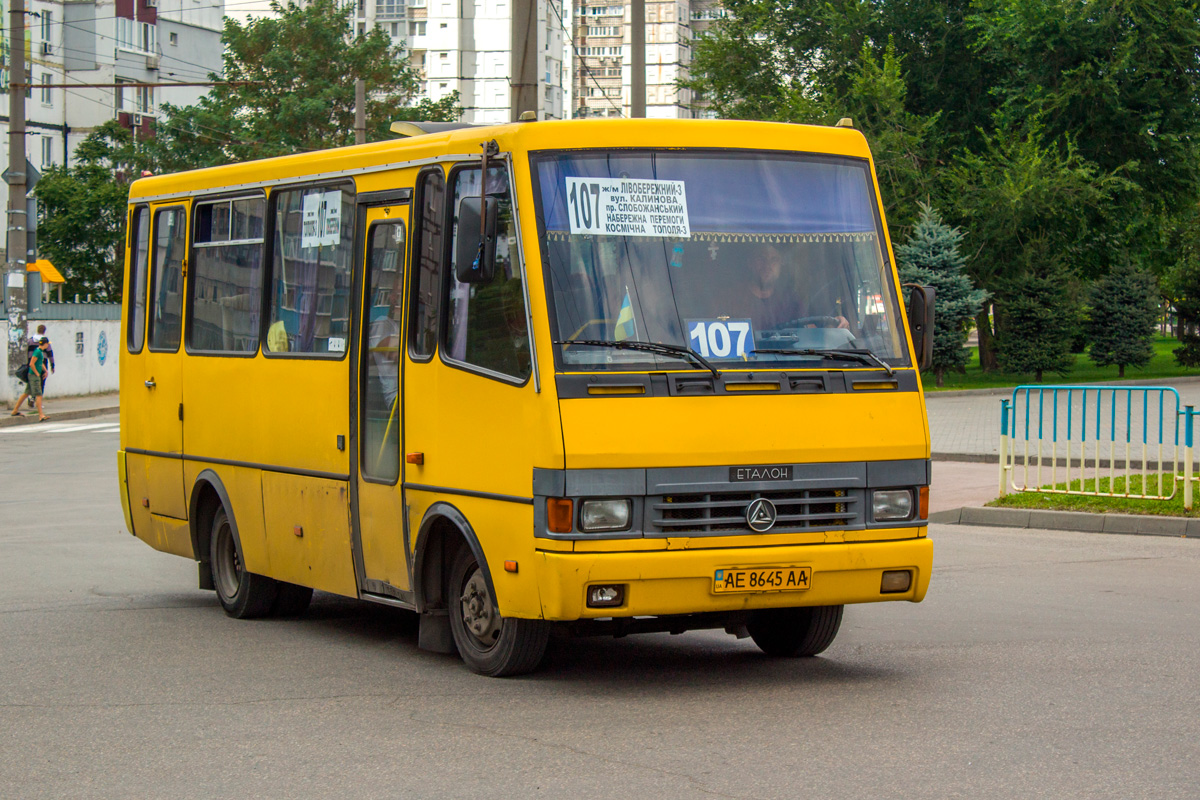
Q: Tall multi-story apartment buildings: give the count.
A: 3